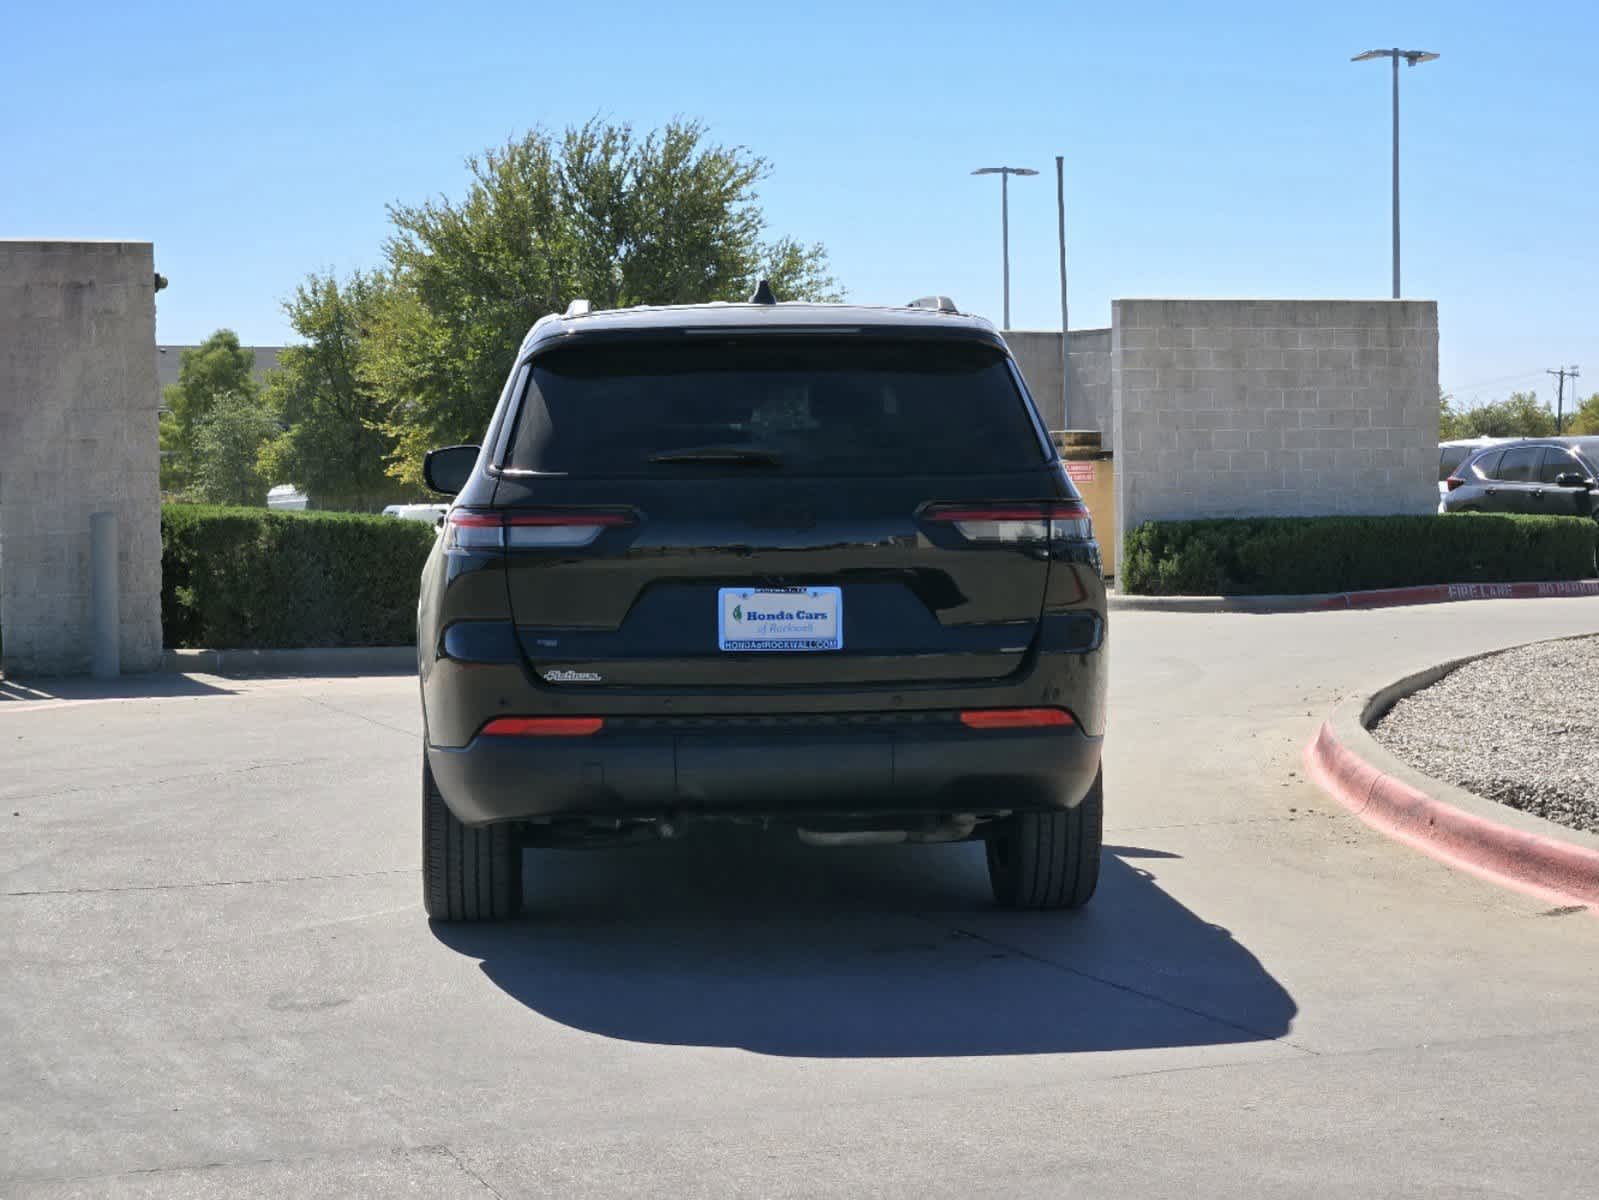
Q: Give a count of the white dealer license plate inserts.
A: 1